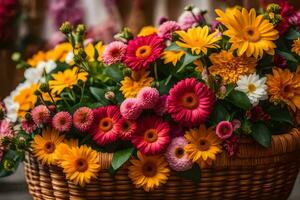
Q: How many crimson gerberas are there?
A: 4